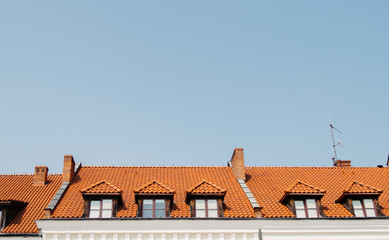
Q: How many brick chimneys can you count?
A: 4